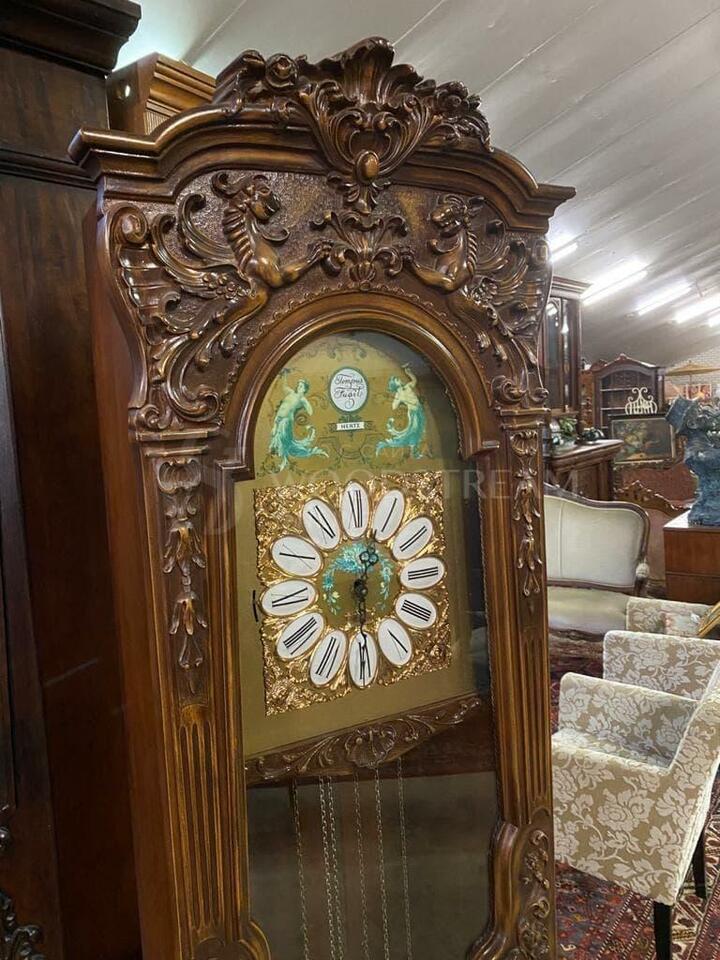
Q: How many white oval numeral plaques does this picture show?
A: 12